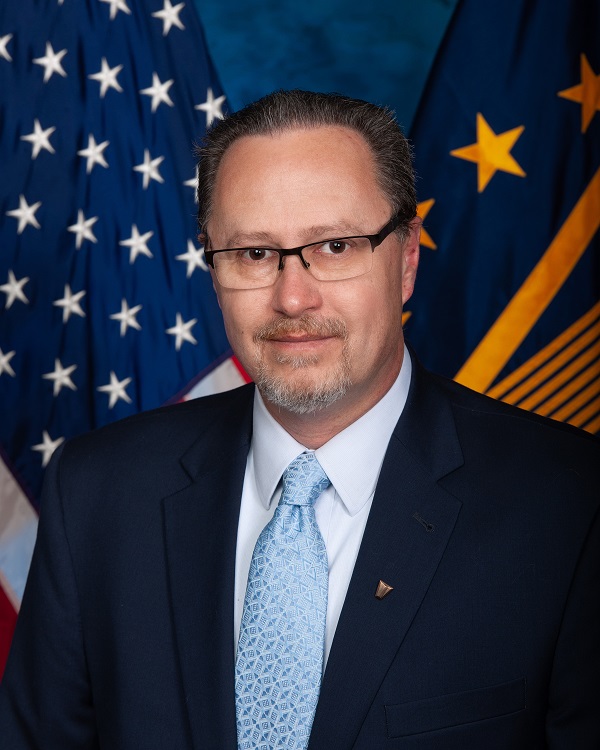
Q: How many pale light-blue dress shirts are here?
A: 1